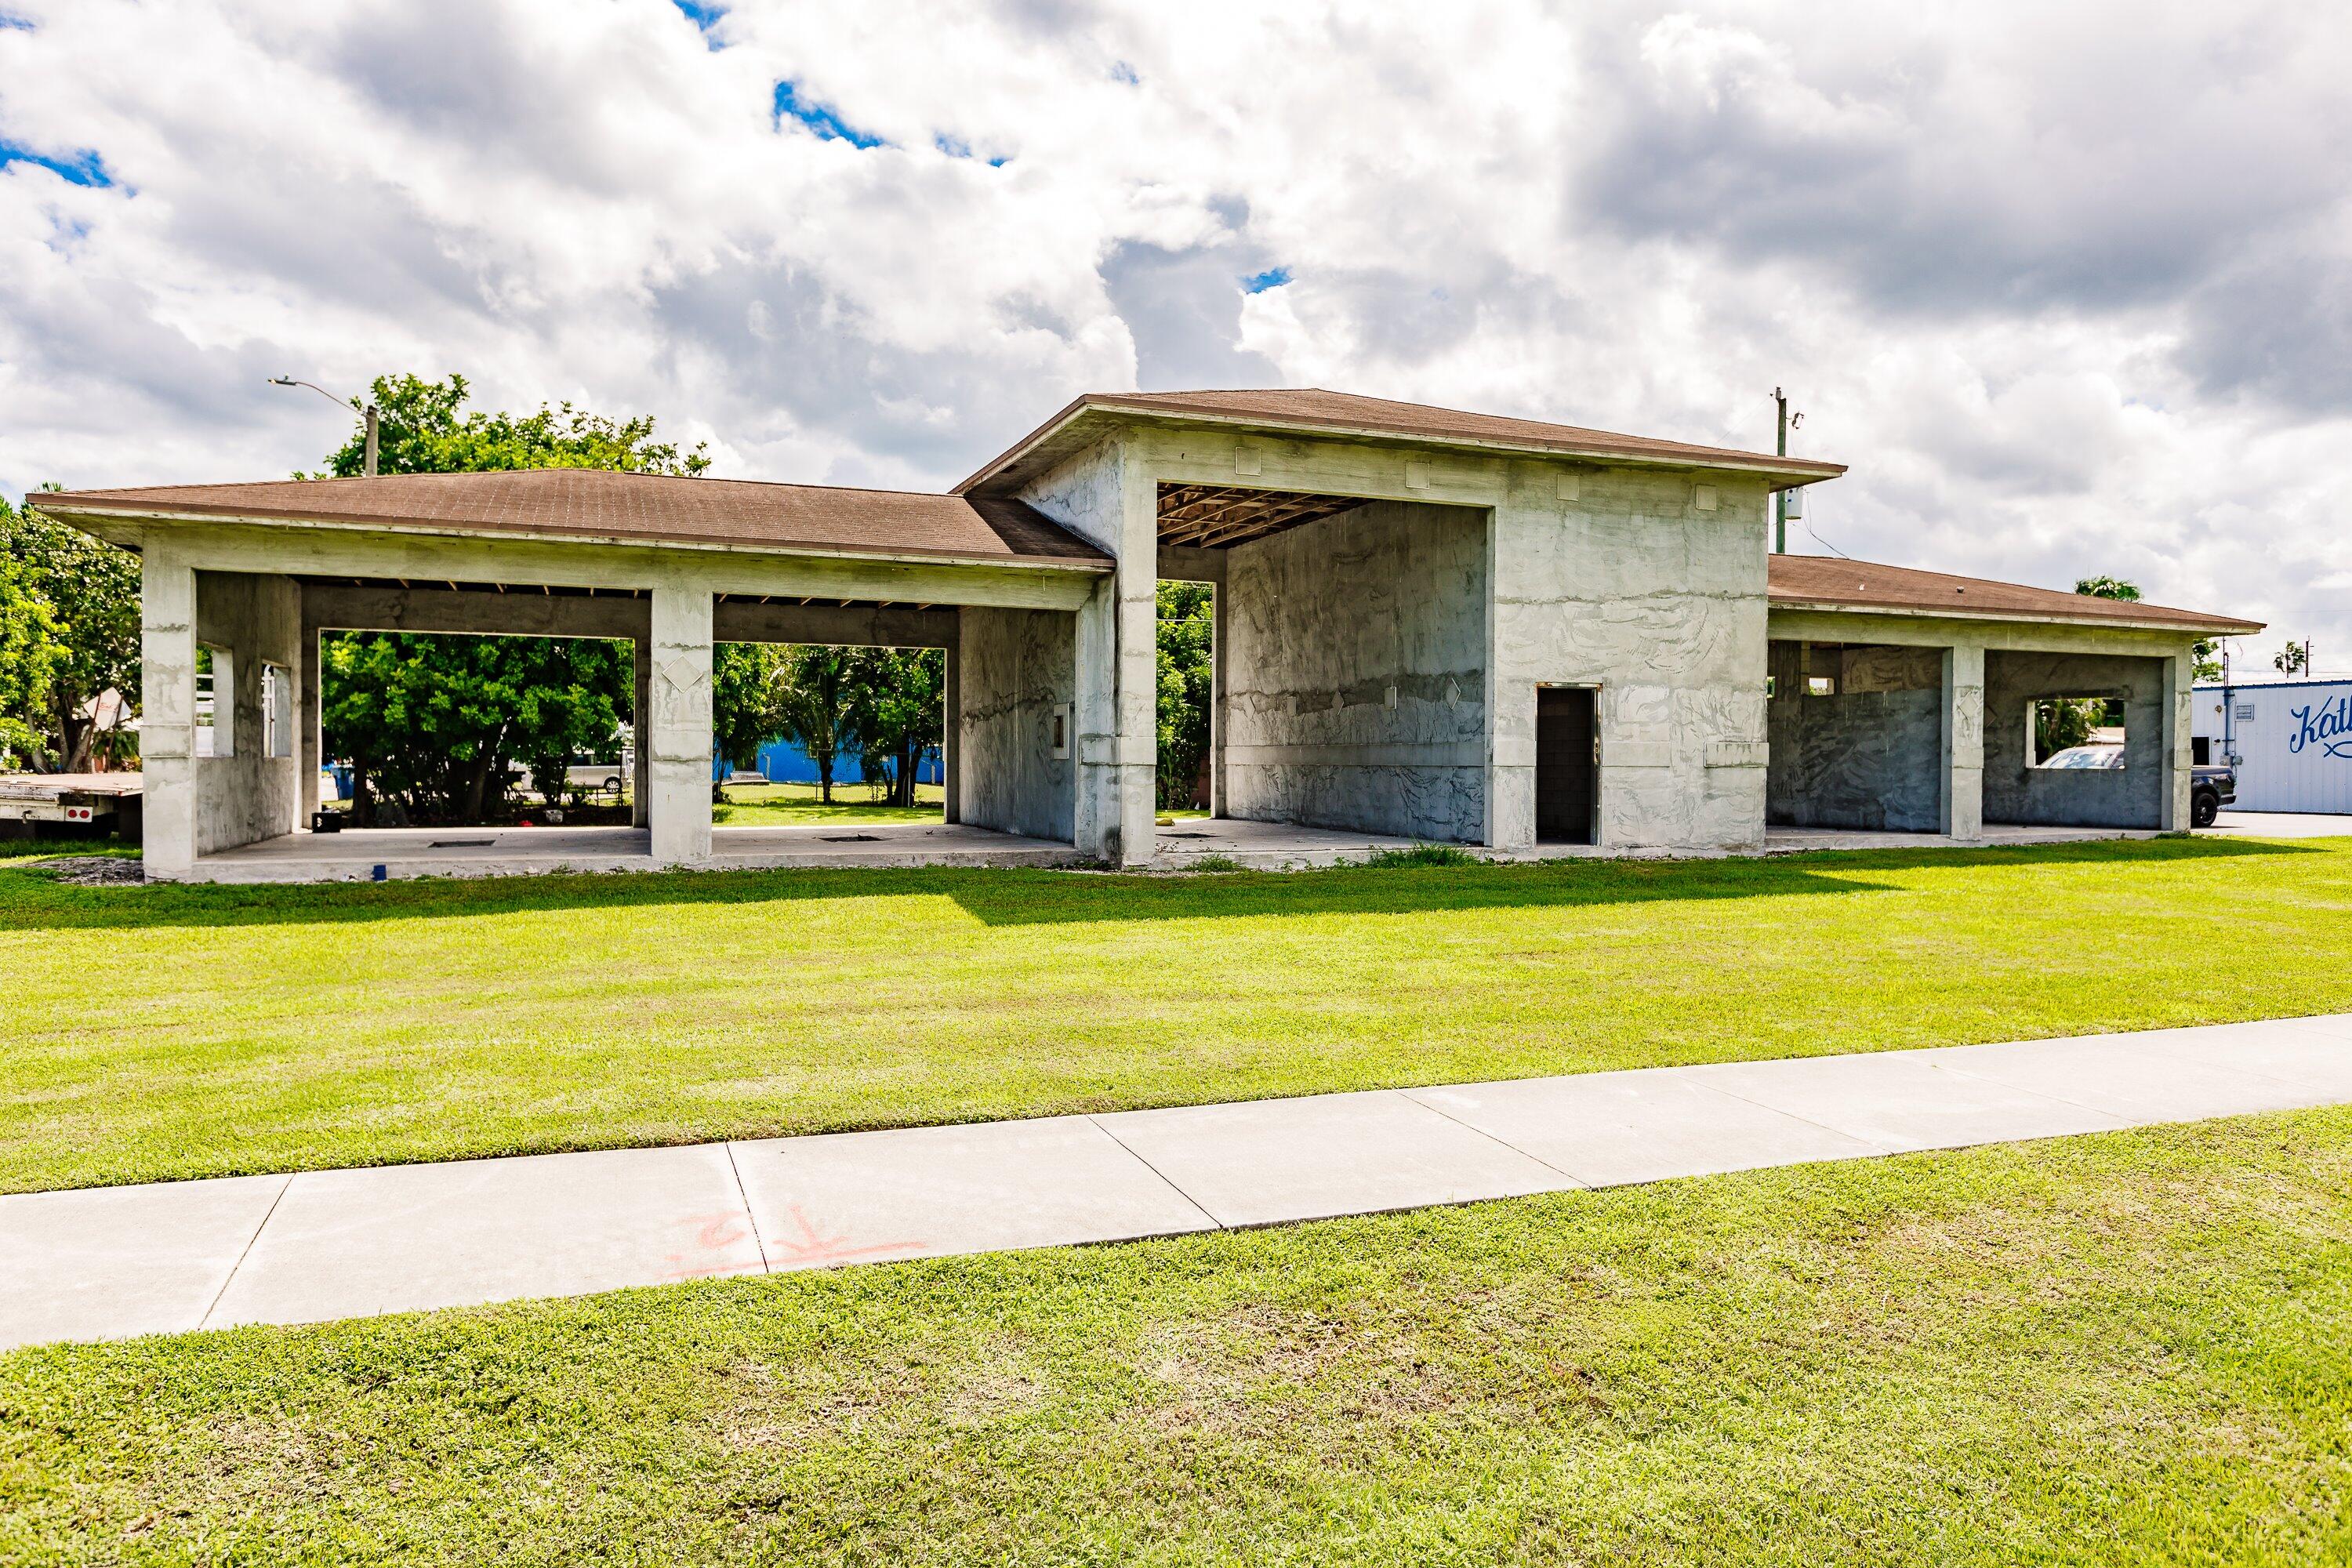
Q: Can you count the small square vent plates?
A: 4